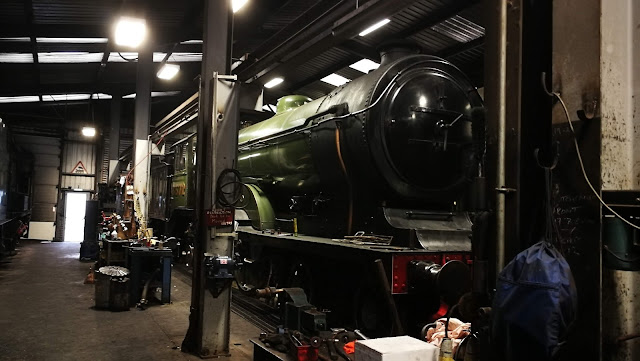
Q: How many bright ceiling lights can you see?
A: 6